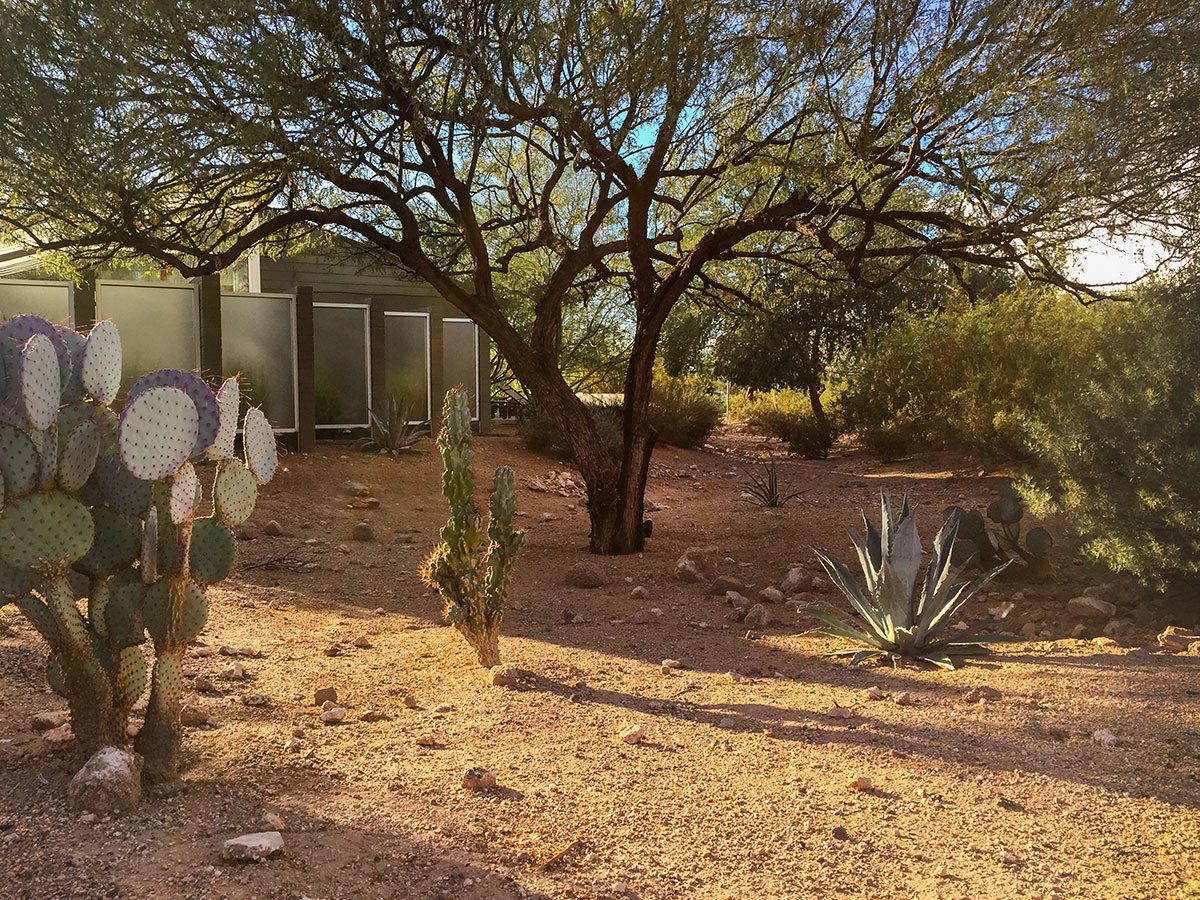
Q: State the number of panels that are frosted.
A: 6